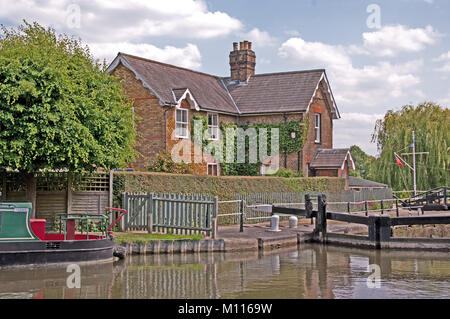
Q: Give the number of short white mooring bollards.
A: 2